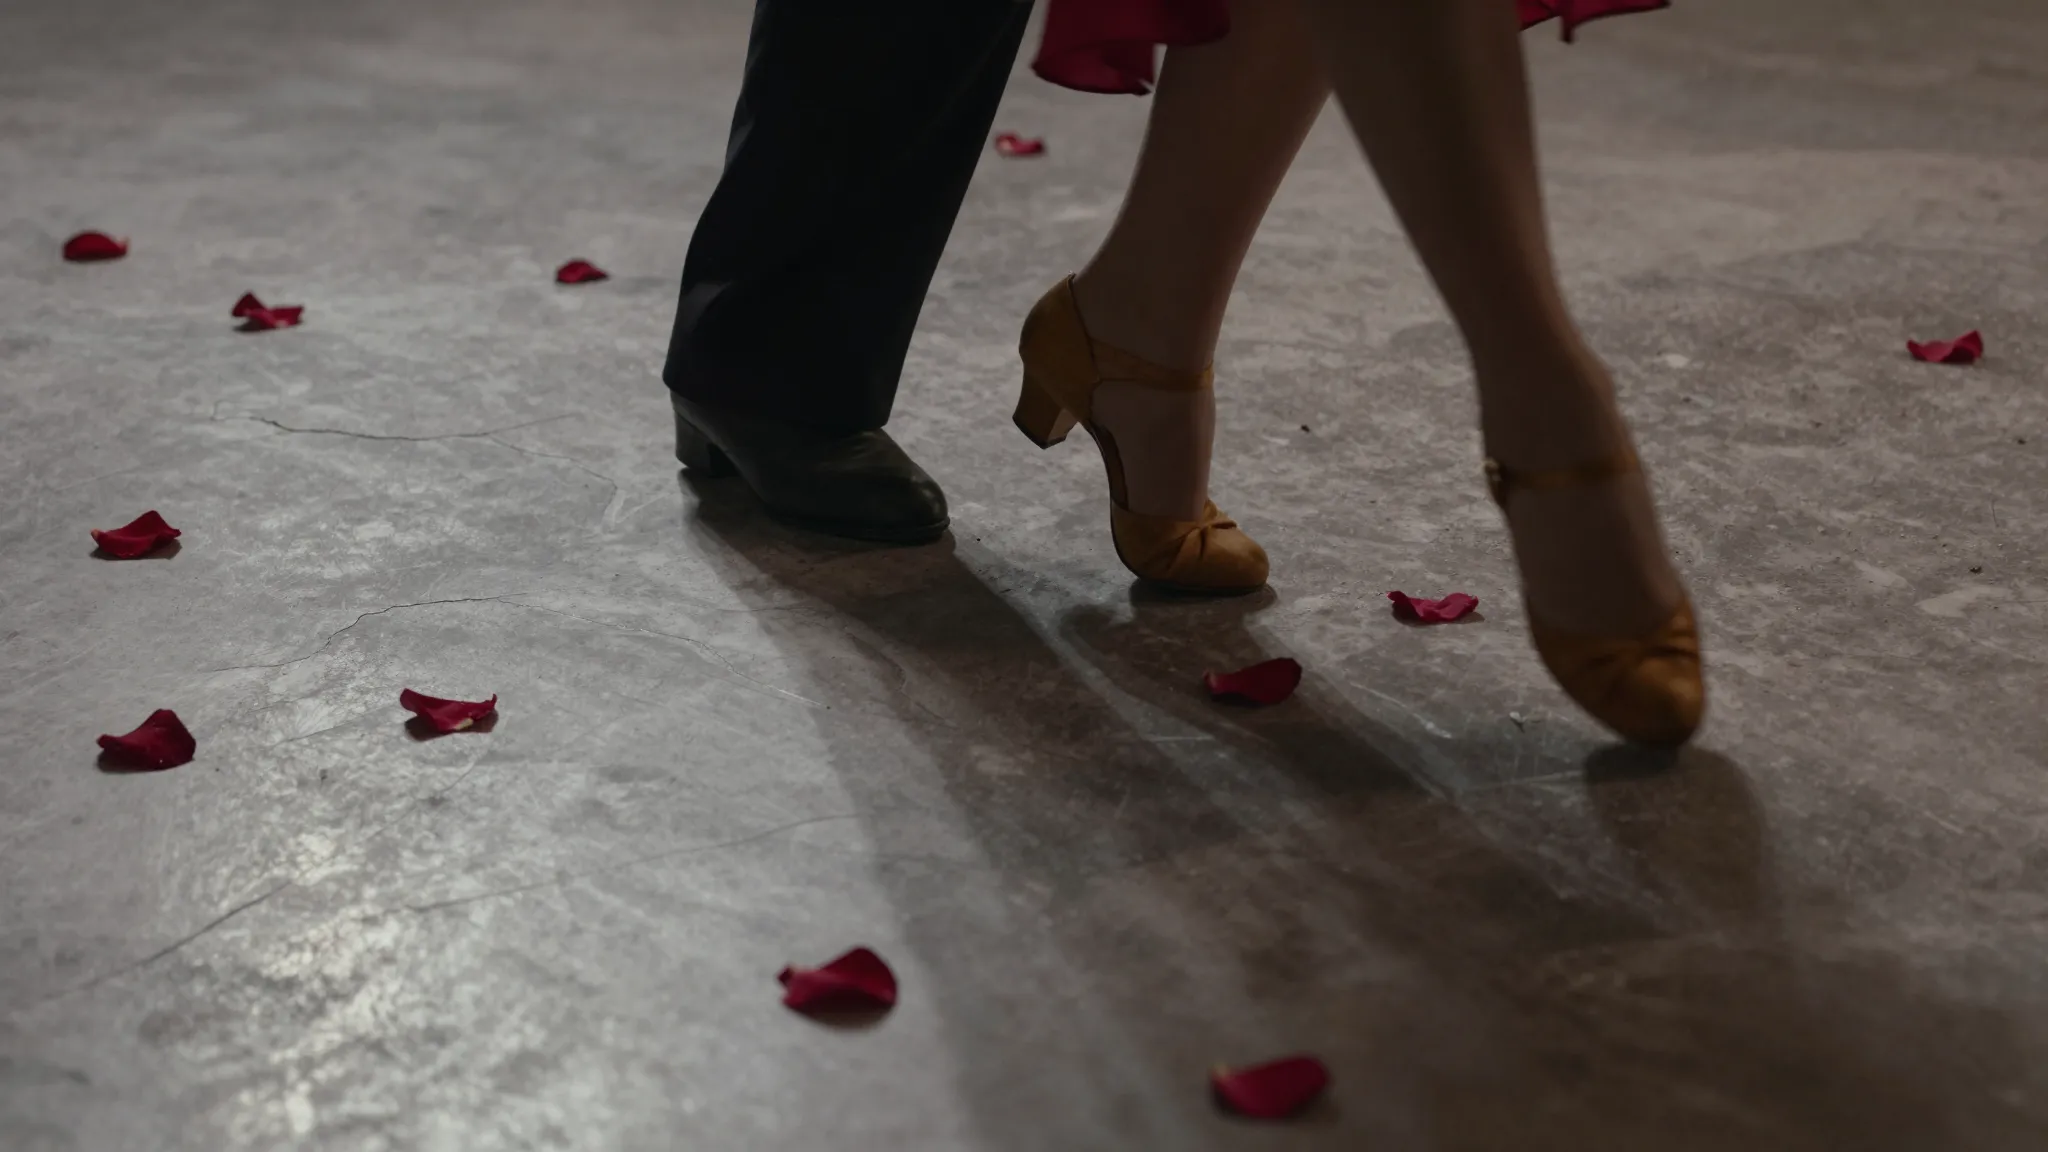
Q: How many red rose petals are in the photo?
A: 12